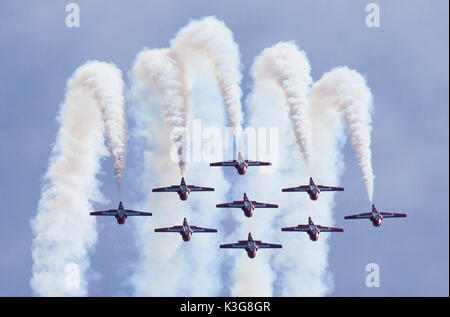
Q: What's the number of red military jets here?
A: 9